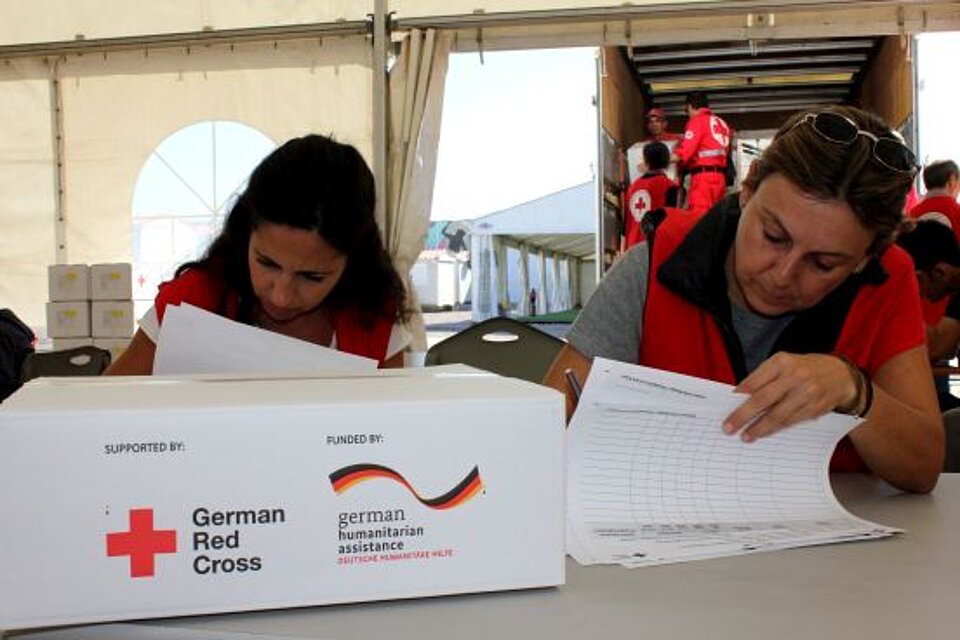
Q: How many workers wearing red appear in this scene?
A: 7